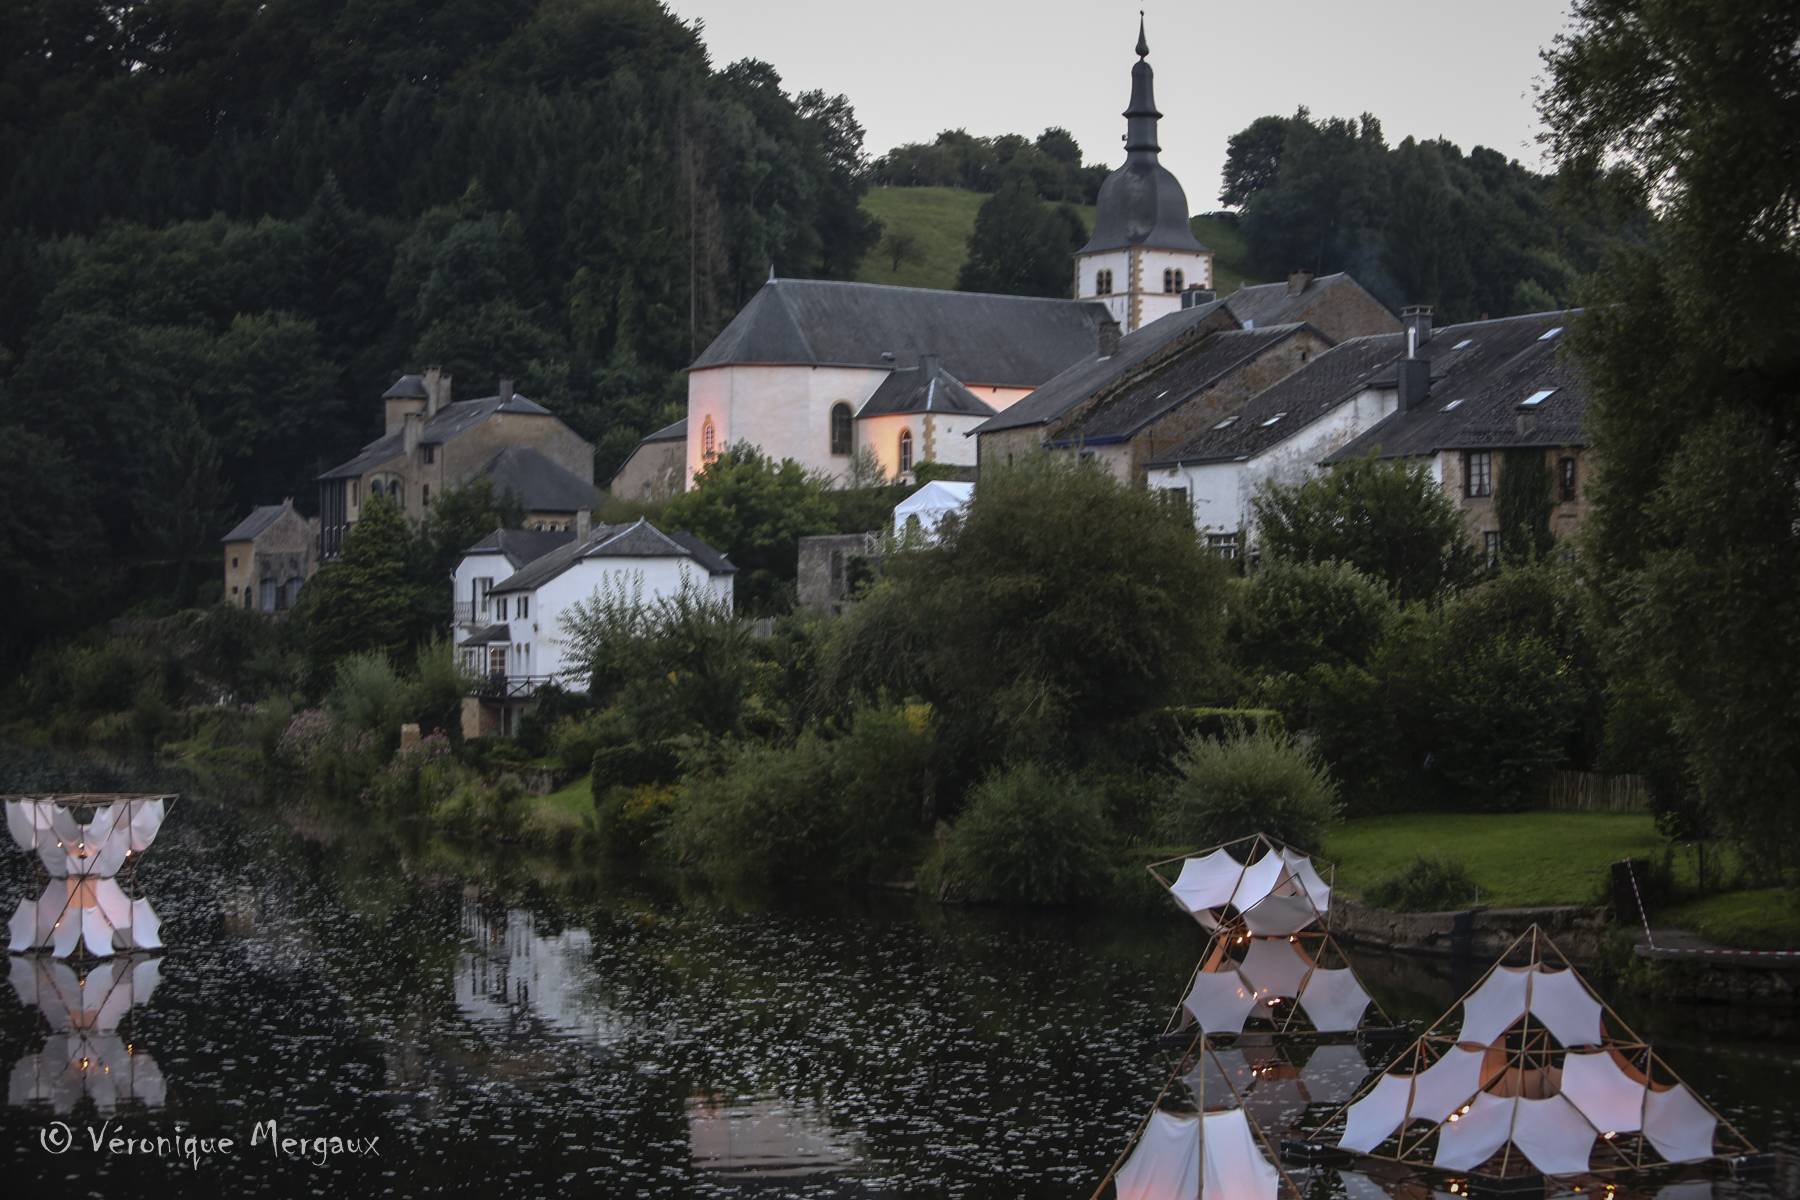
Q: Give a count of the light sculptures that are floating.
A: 4